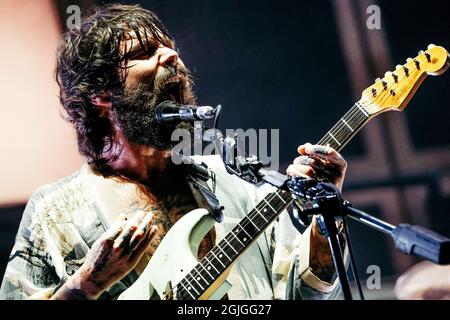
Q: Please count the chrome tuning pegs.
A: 6